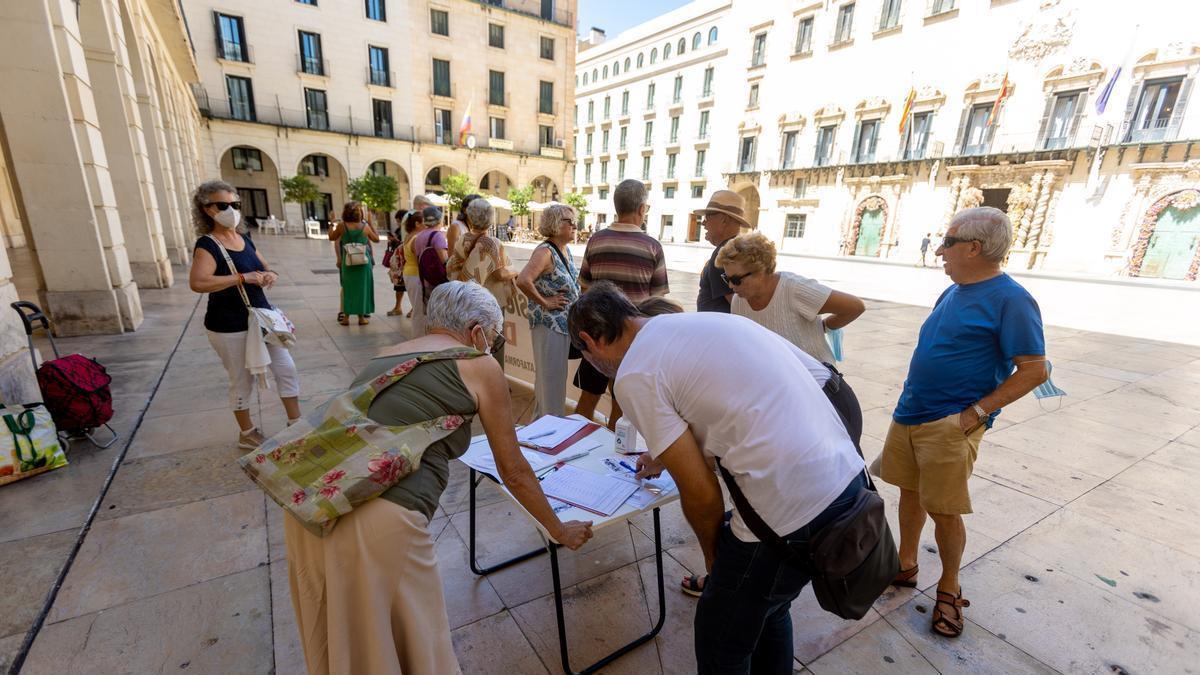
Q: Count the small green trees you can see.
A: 5